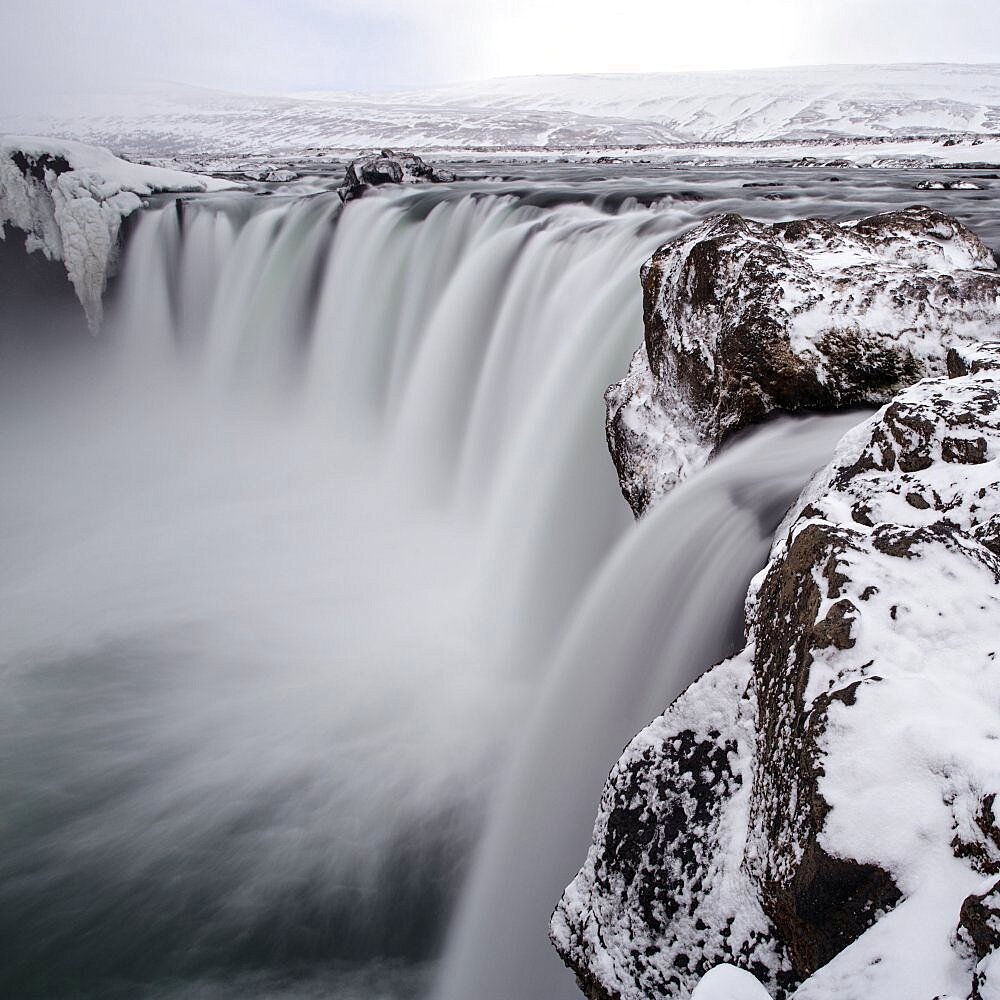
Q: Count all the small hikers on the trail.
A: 0